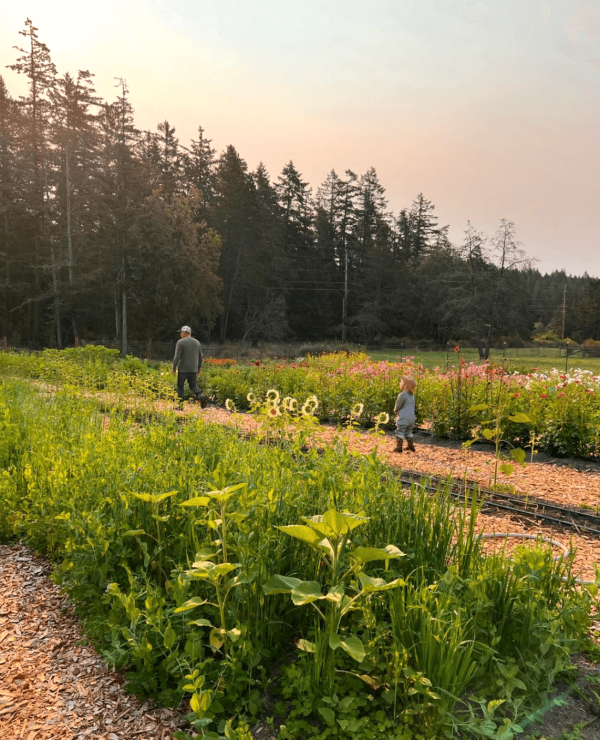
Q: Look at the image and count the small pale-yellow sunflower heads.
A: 12